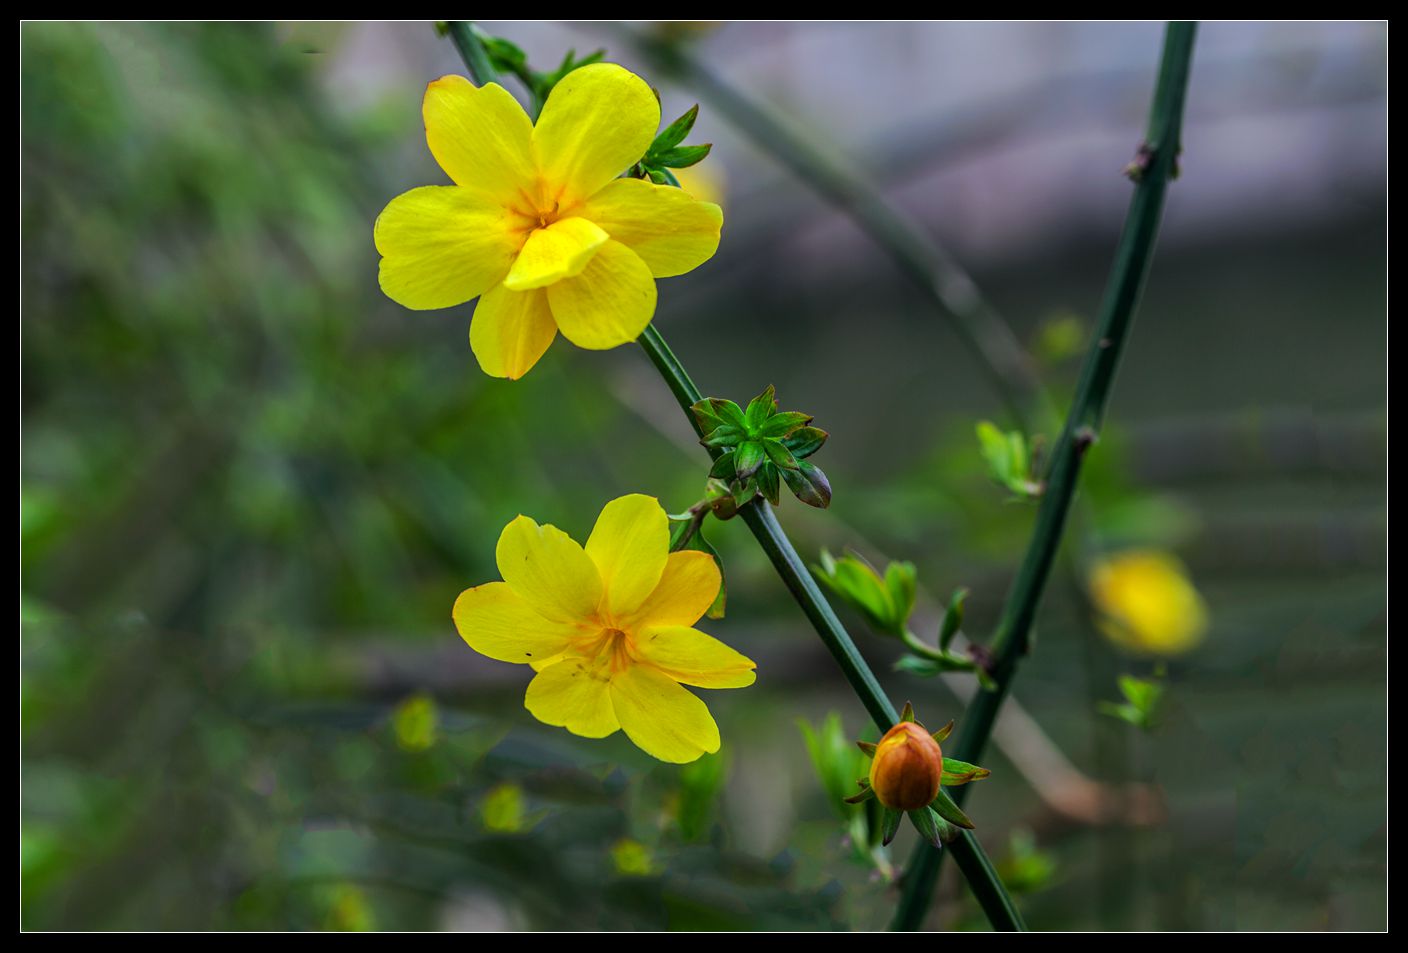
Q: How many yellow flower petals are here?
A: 14